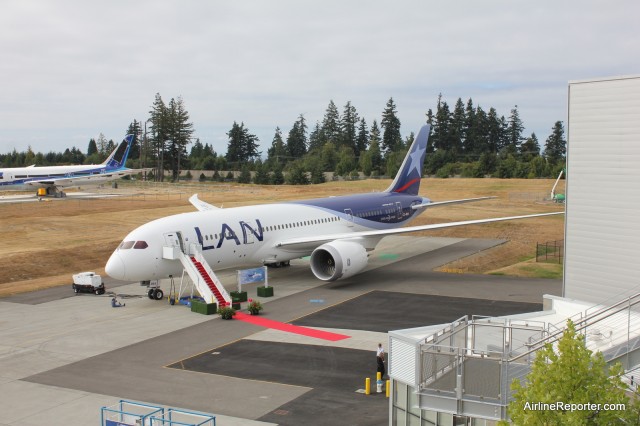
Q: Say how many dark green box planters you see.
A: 4